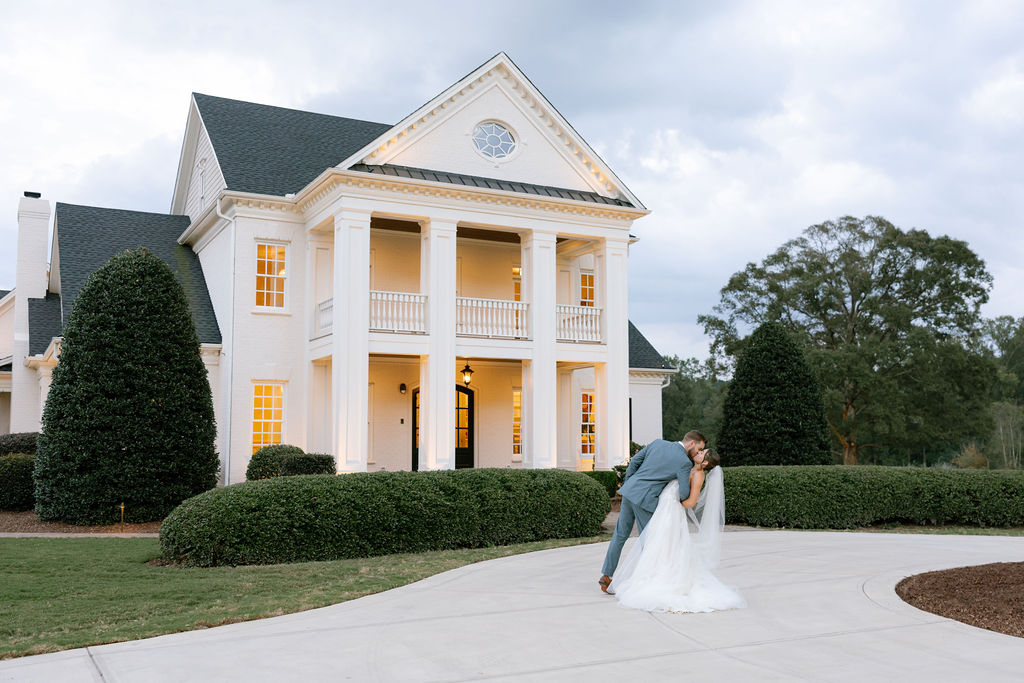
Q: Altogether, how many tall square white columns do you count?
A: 4